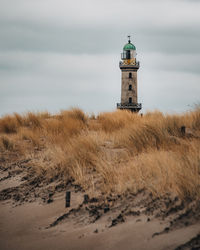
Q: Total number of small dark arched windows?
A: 3